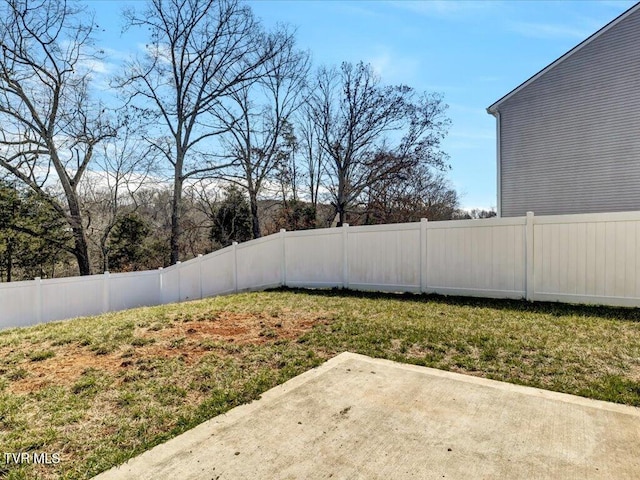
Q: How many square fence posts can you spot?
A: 10